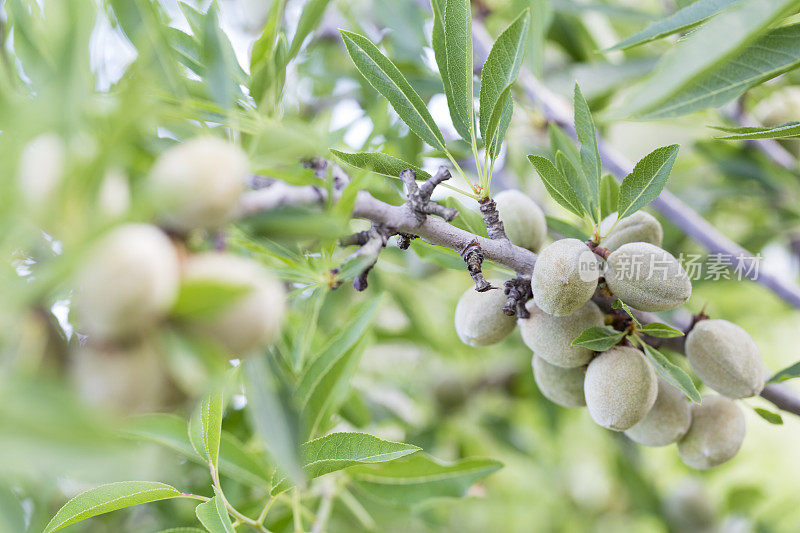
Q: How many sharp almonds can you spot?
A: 11